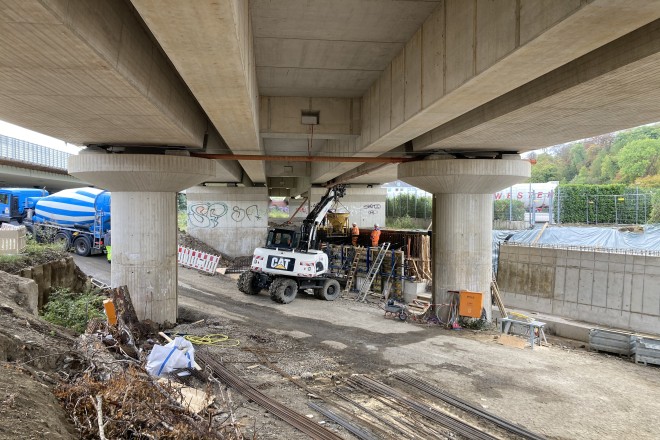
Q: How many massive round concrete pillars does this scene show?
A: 2